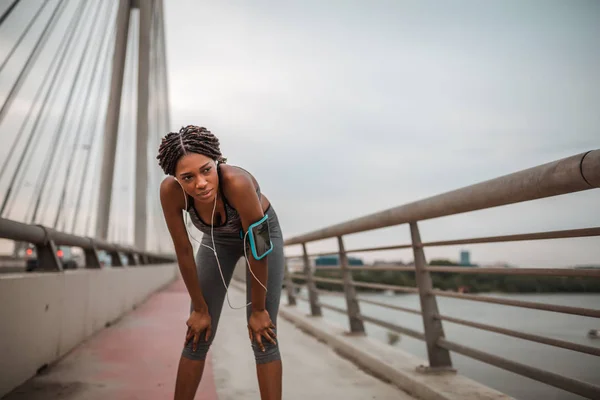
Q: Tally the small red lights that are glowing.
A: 2